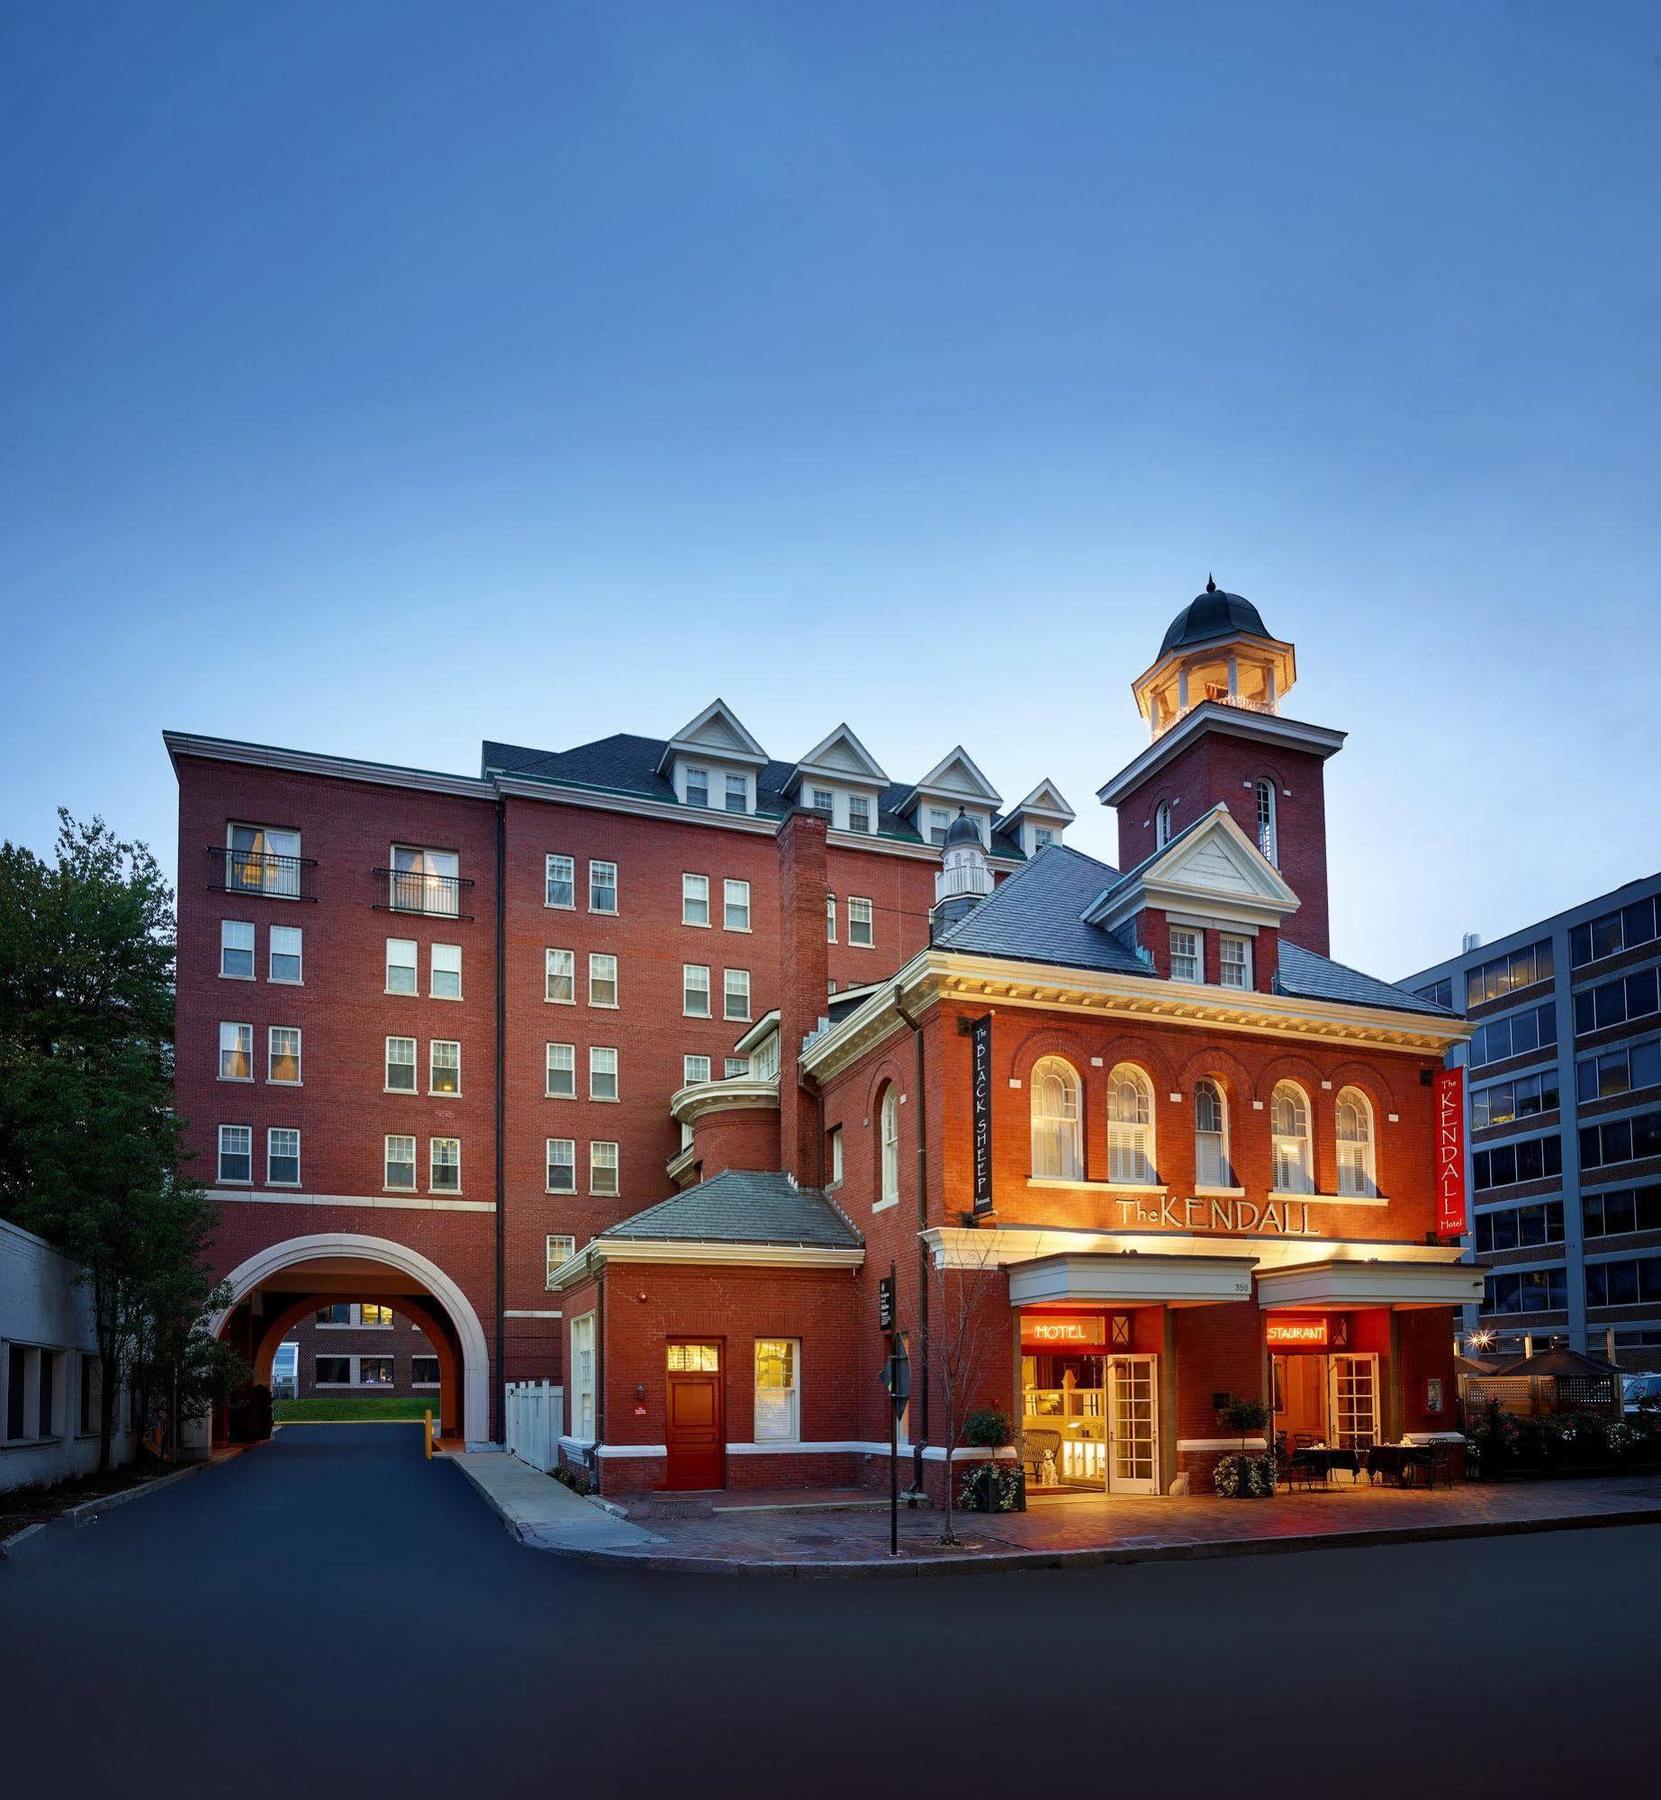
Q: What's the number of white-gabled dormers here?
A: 5